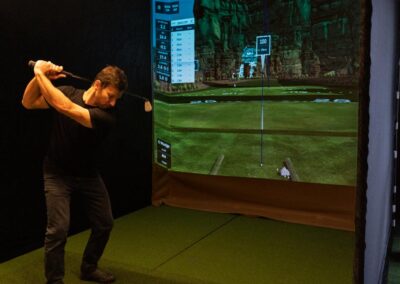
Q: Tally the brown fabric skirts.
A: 1